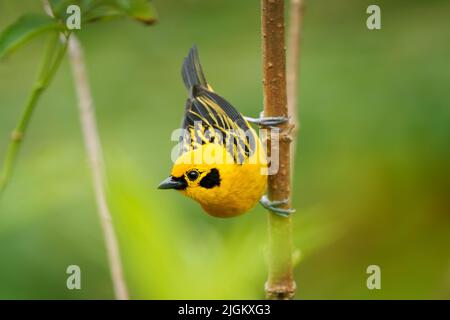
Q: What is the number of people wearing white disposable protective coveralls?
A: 0